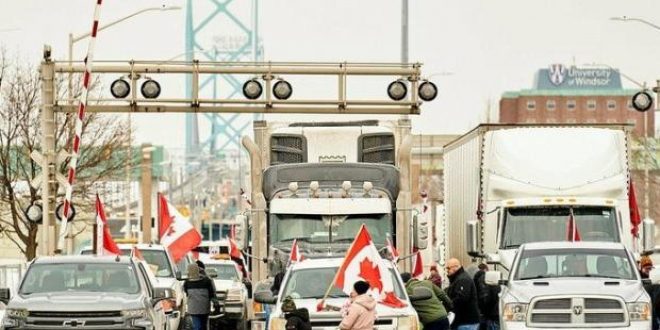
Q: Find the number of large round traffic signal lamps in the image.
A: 9